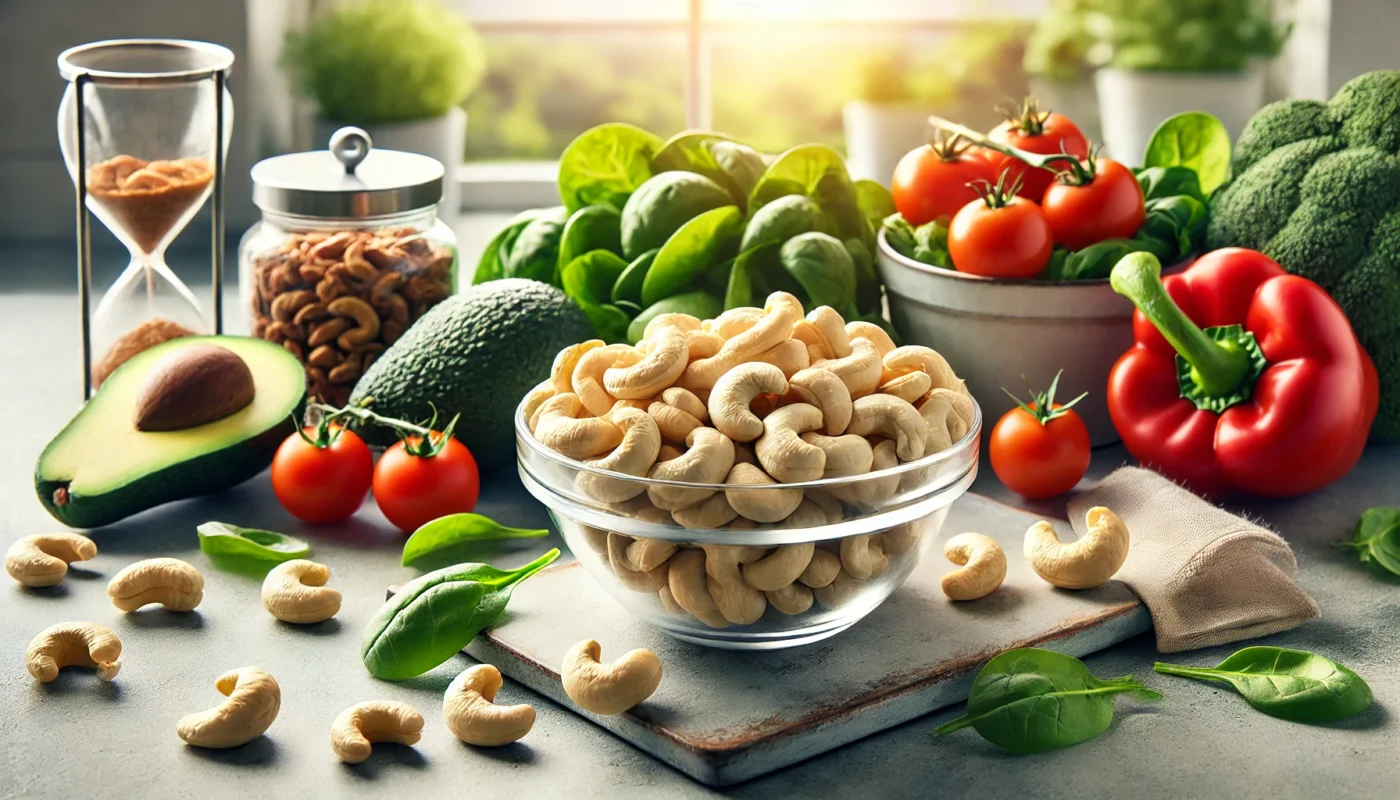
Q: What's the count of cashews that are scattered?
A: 10